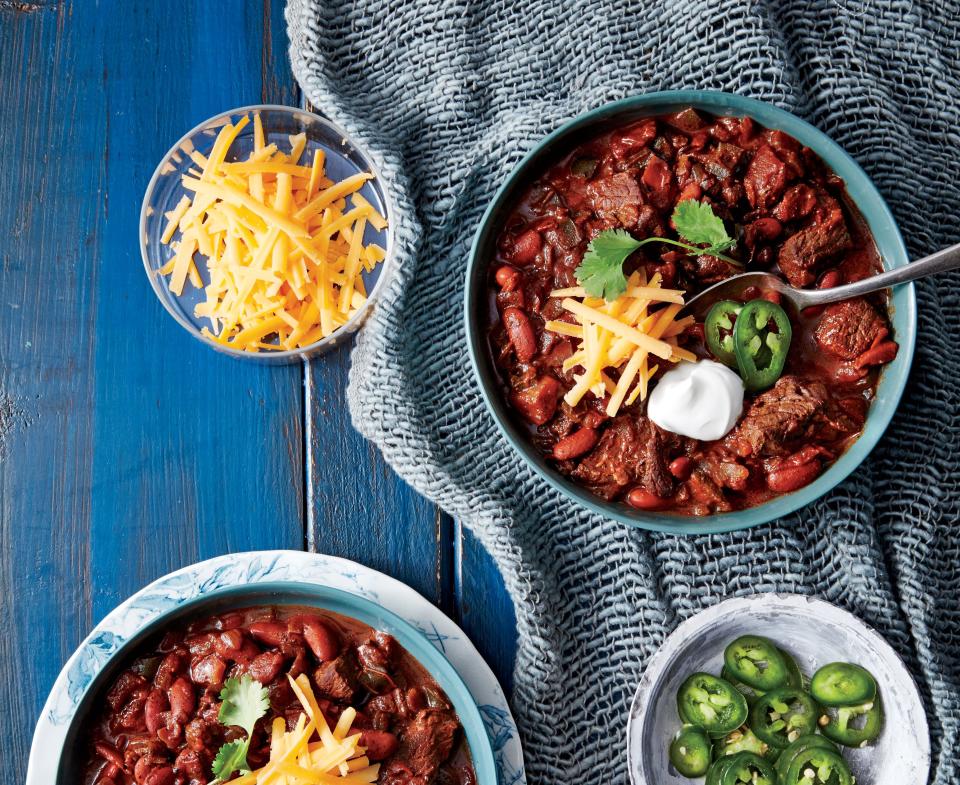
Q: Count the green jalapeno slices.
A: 14